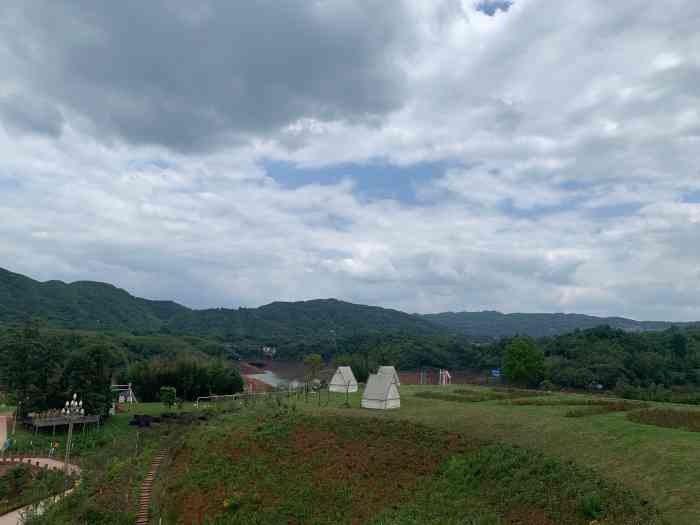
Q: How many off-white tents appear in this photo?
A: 3